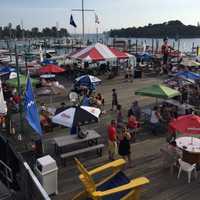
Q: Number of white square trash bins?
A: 1